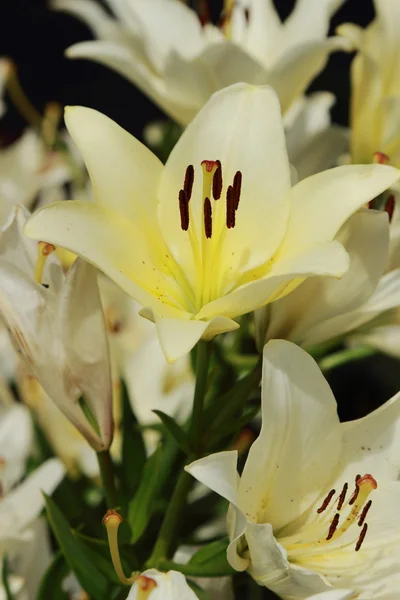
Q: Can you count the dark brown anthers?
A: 12